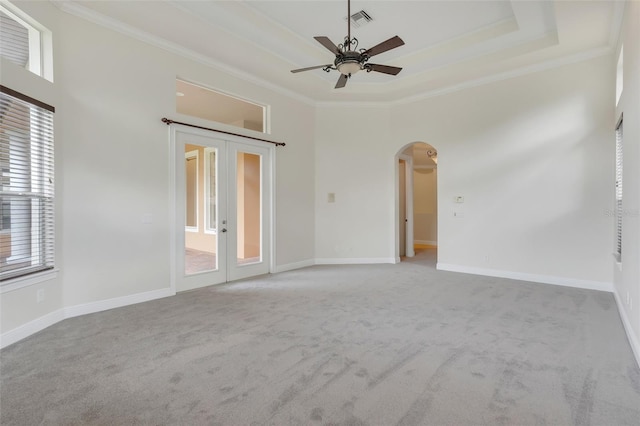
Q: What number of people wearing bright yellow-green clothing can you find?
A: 0